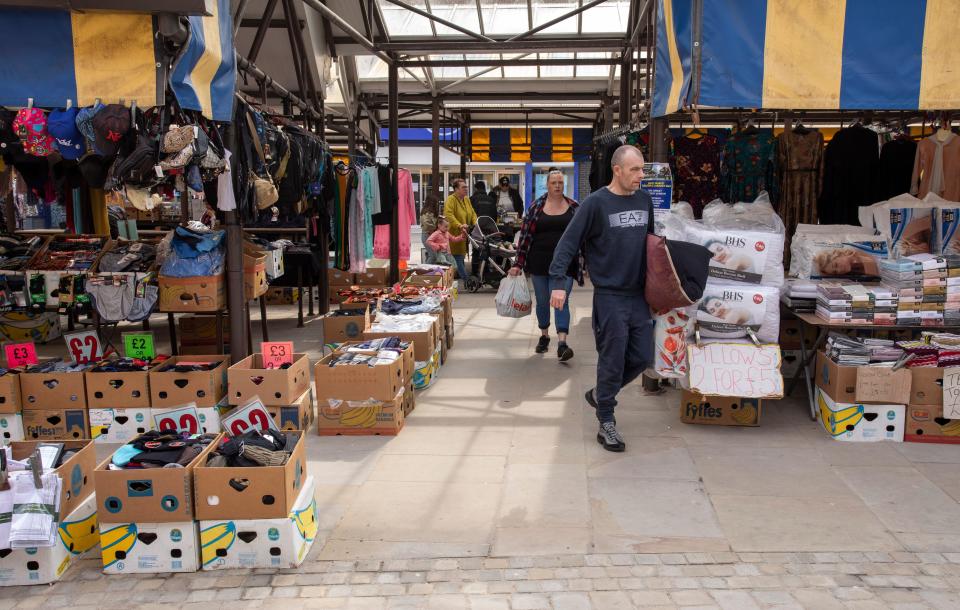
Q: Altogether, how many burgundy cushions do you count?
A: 1